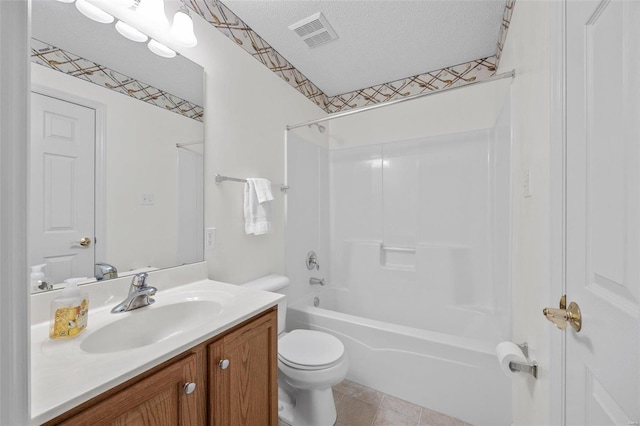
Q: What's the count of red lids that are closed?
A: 0